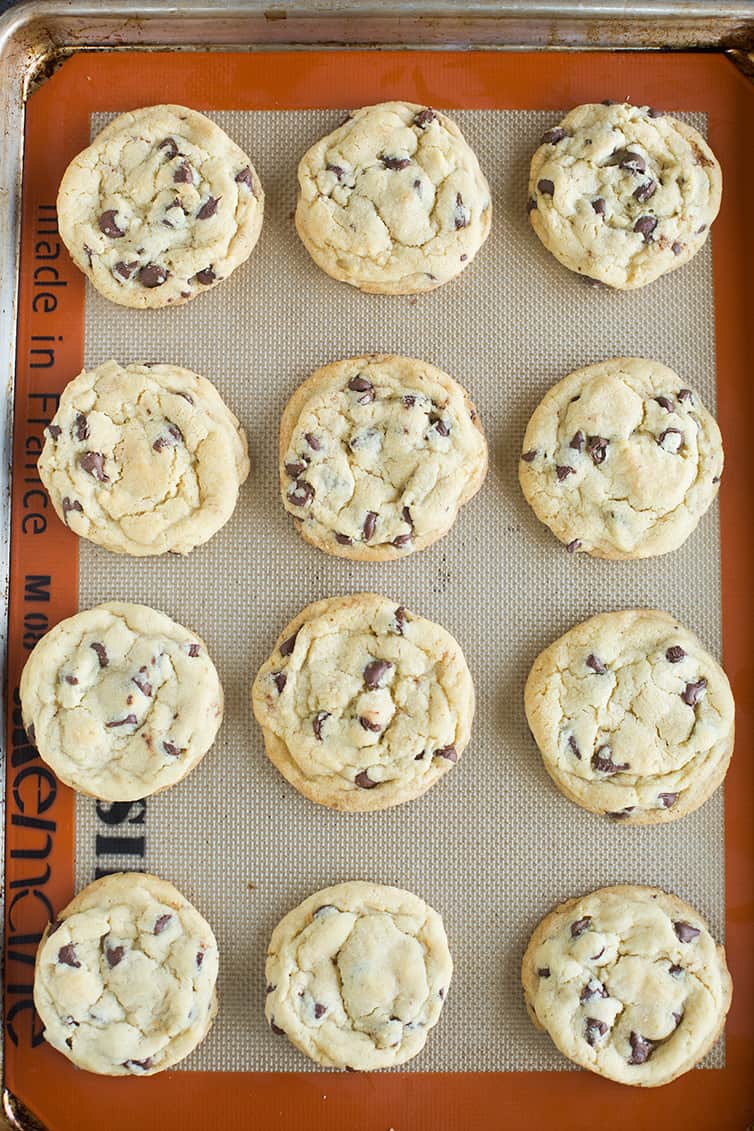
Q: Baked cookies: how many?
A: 12